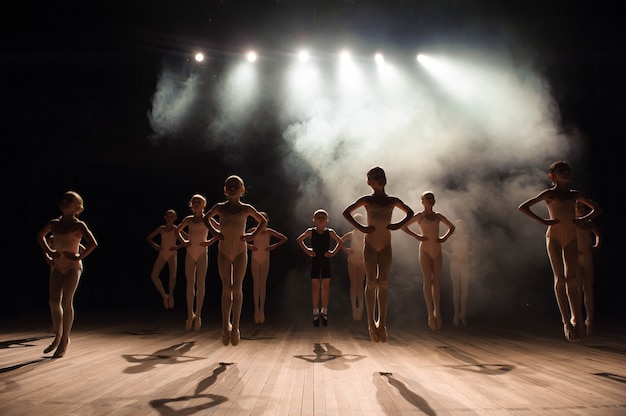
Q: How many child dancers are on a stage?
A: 12